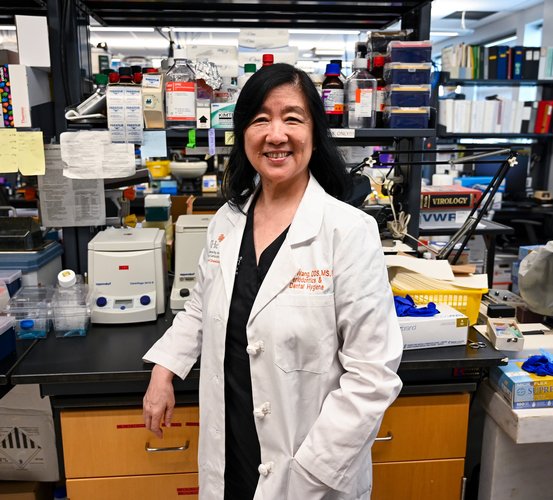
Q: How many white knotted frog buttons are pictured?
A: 3